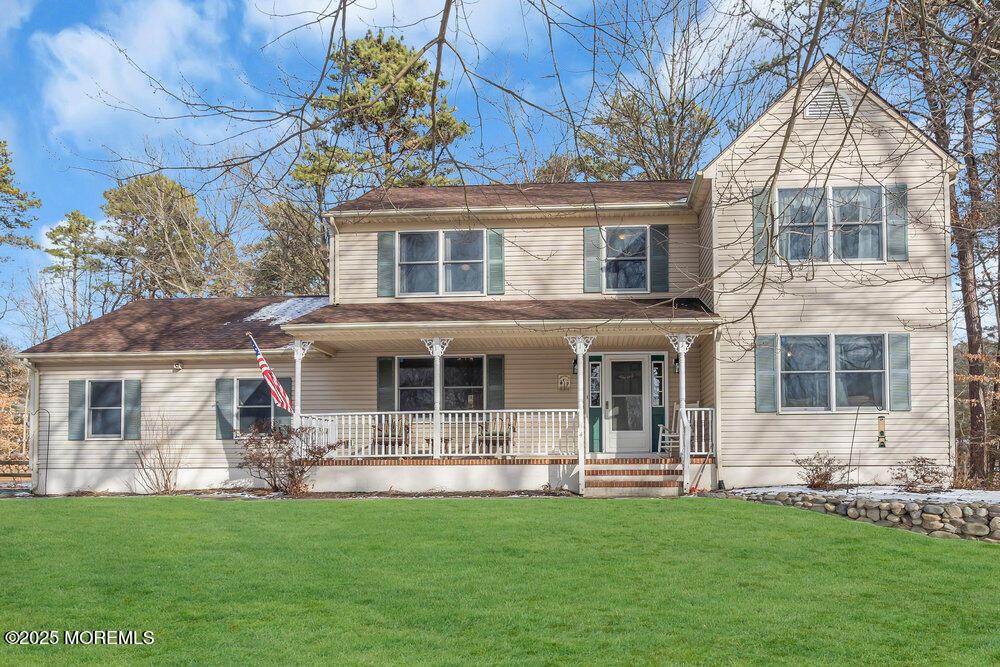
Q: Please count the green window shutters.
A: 14